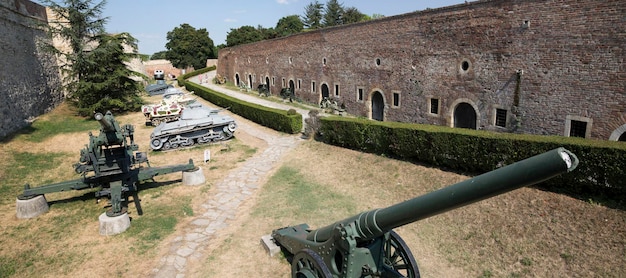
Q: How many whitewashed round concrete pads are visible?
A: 3